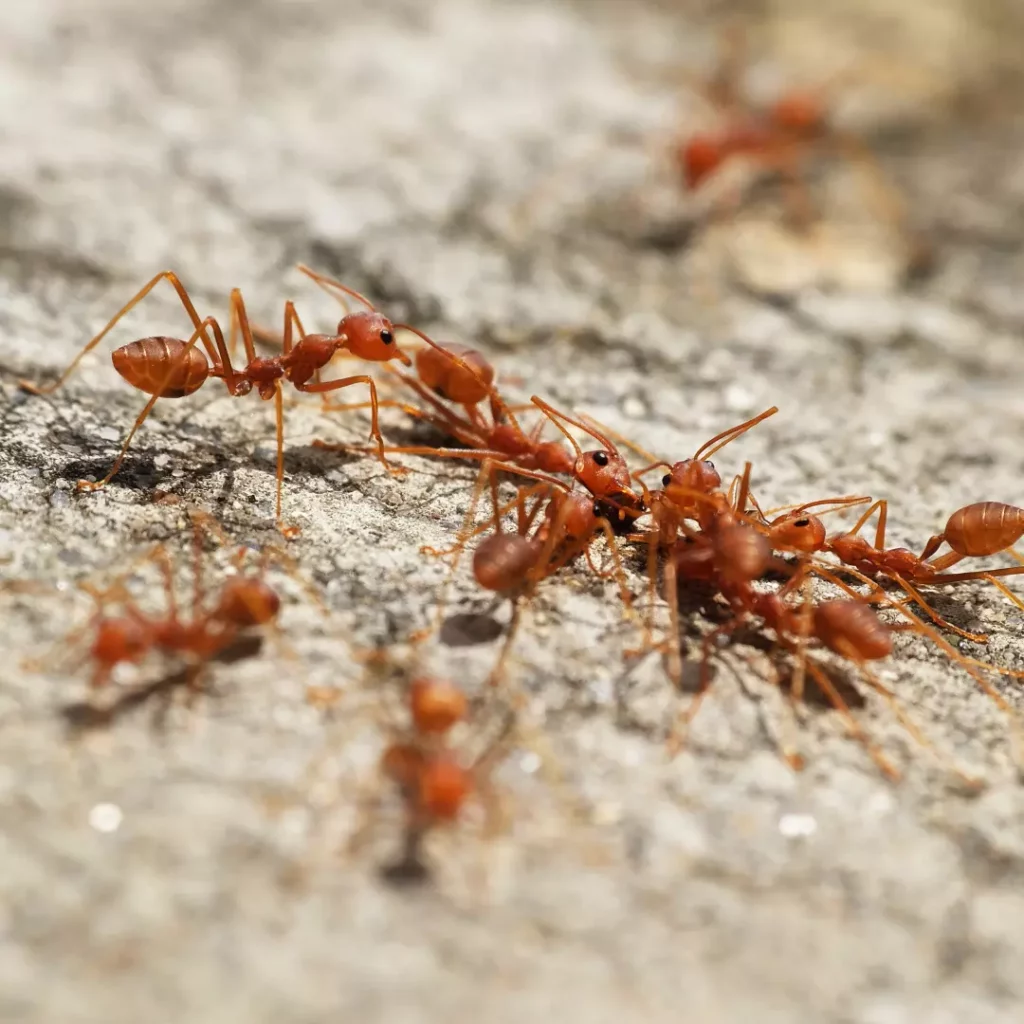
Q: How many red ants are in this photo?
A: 9